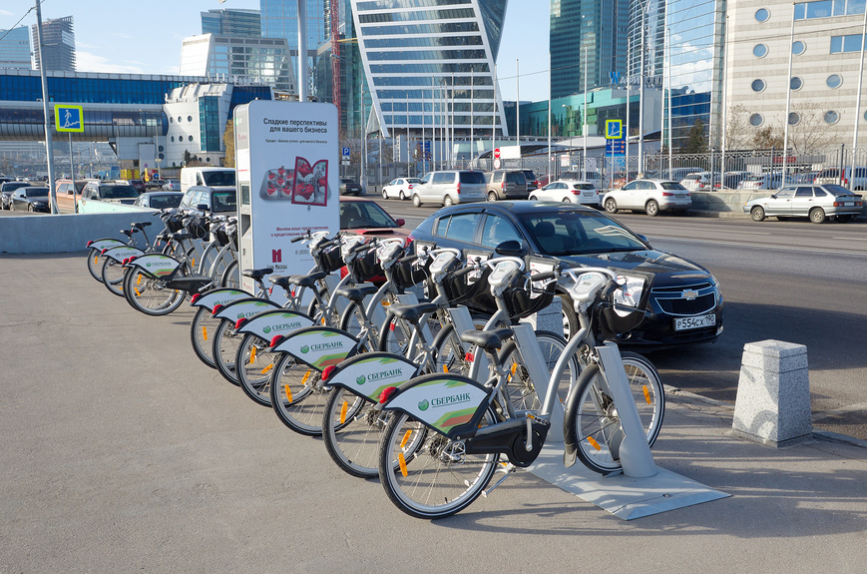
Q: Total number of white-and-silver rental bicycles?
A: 10